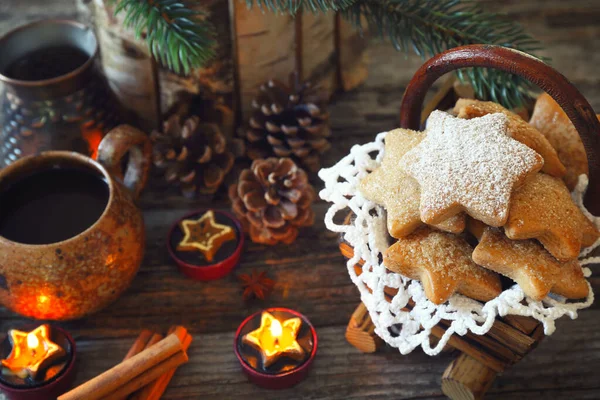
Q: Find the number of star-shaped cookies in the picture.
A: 7